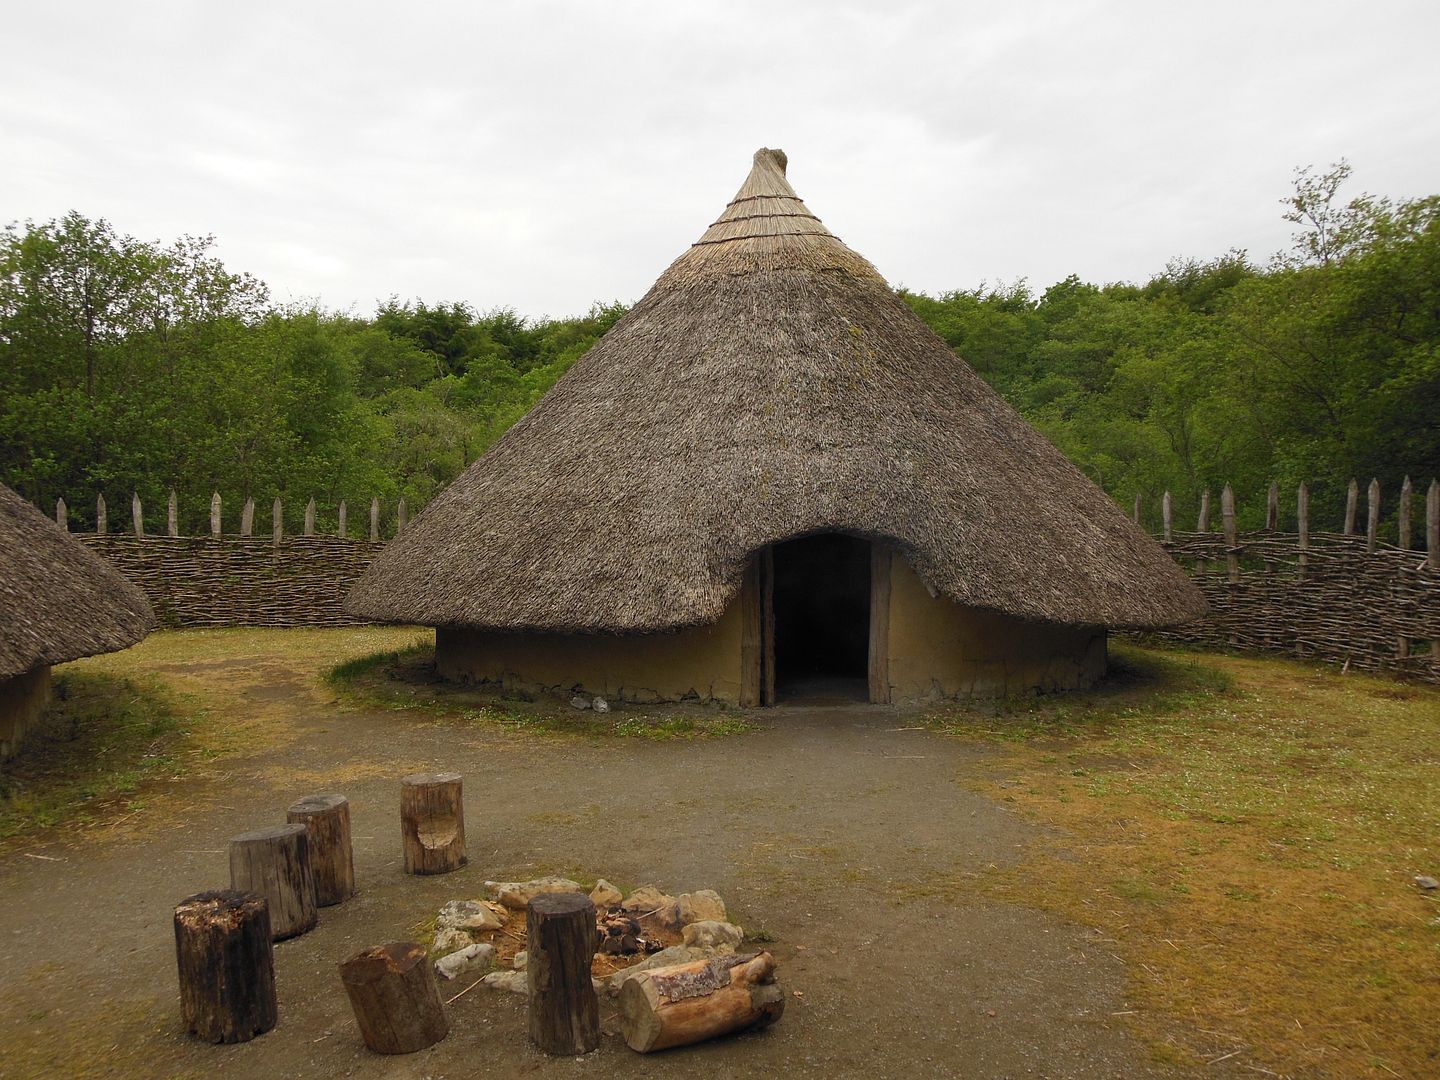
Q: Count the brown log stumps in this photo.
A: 7